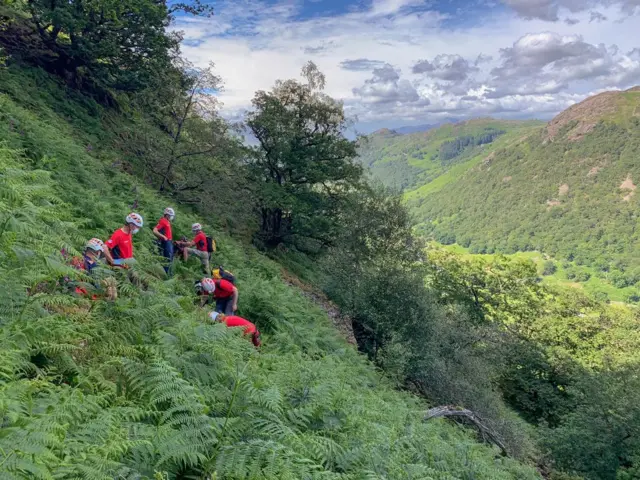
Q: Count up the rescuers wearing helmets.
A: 6